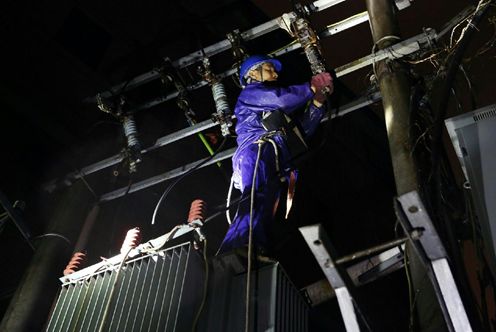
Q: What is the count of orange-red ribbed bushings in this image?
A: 3